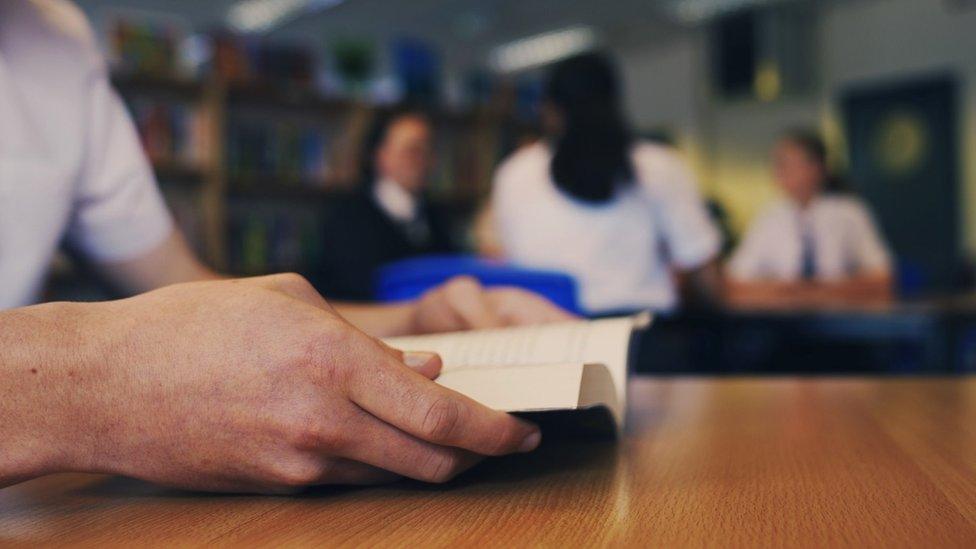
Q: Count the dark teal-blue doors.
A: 1